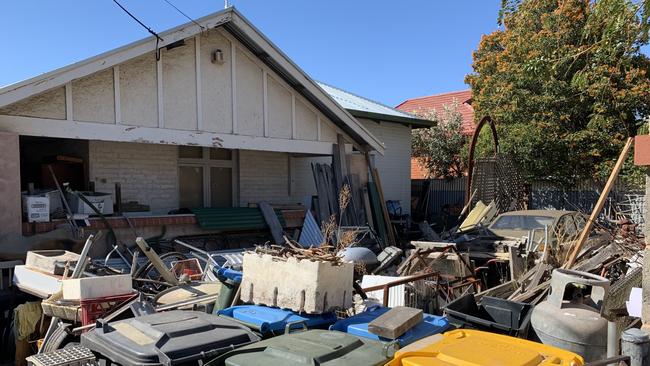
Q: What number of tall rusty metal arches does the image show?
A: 1